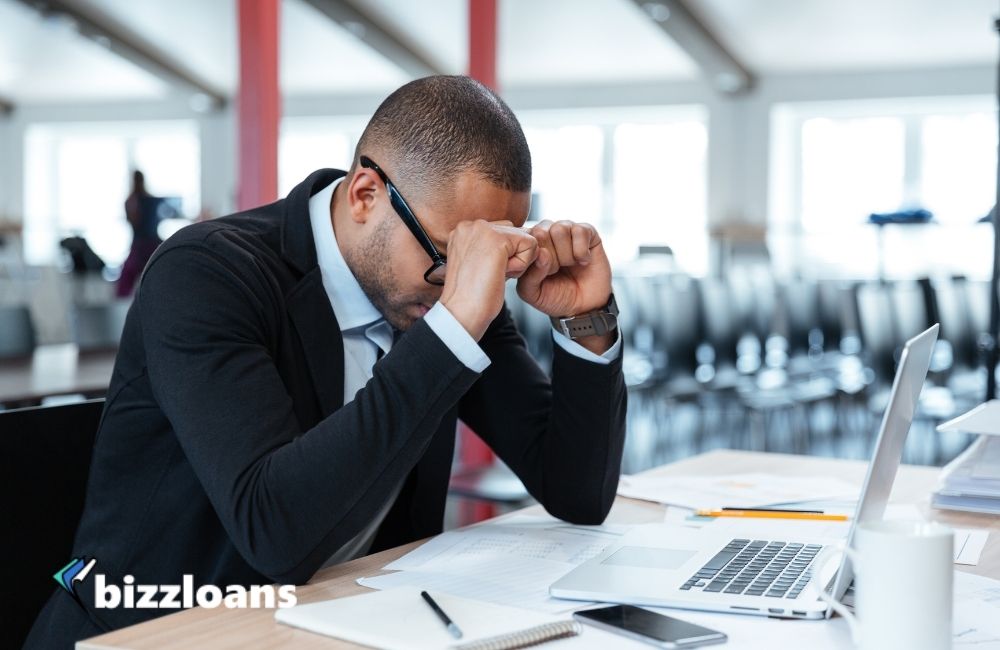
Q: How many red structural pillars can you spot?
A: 2